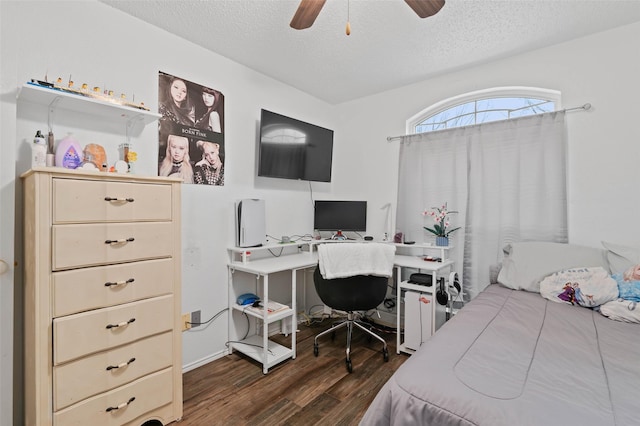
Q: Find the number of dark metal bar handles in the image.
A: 6